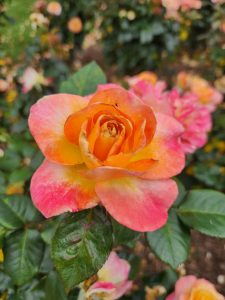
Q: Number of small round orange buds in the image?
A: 2